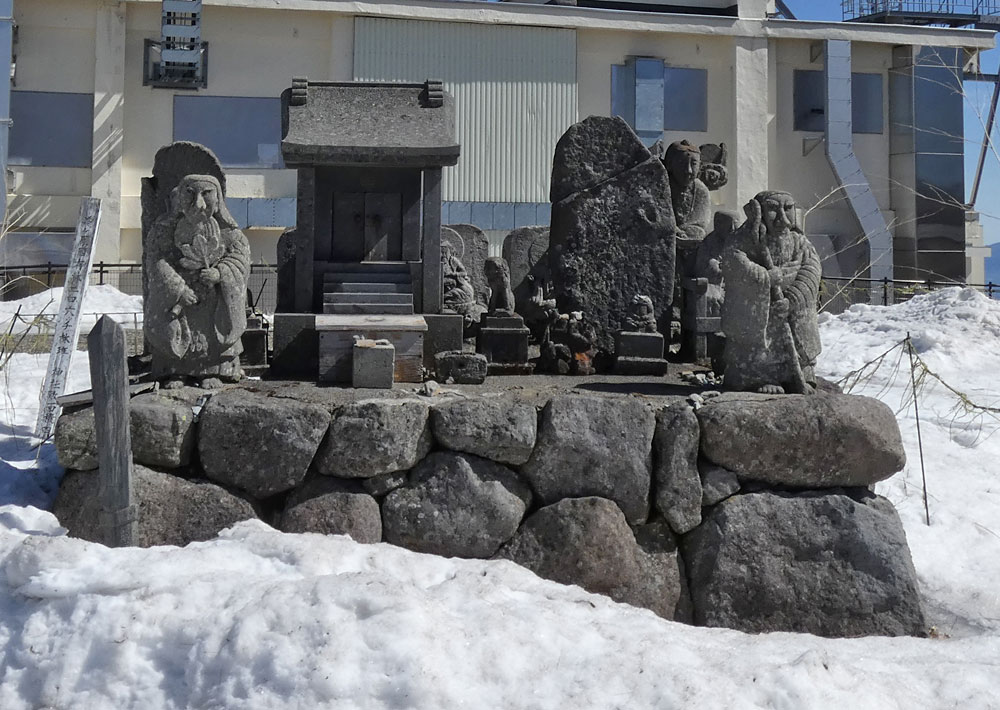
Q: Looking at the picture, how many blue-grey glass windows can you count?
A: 4